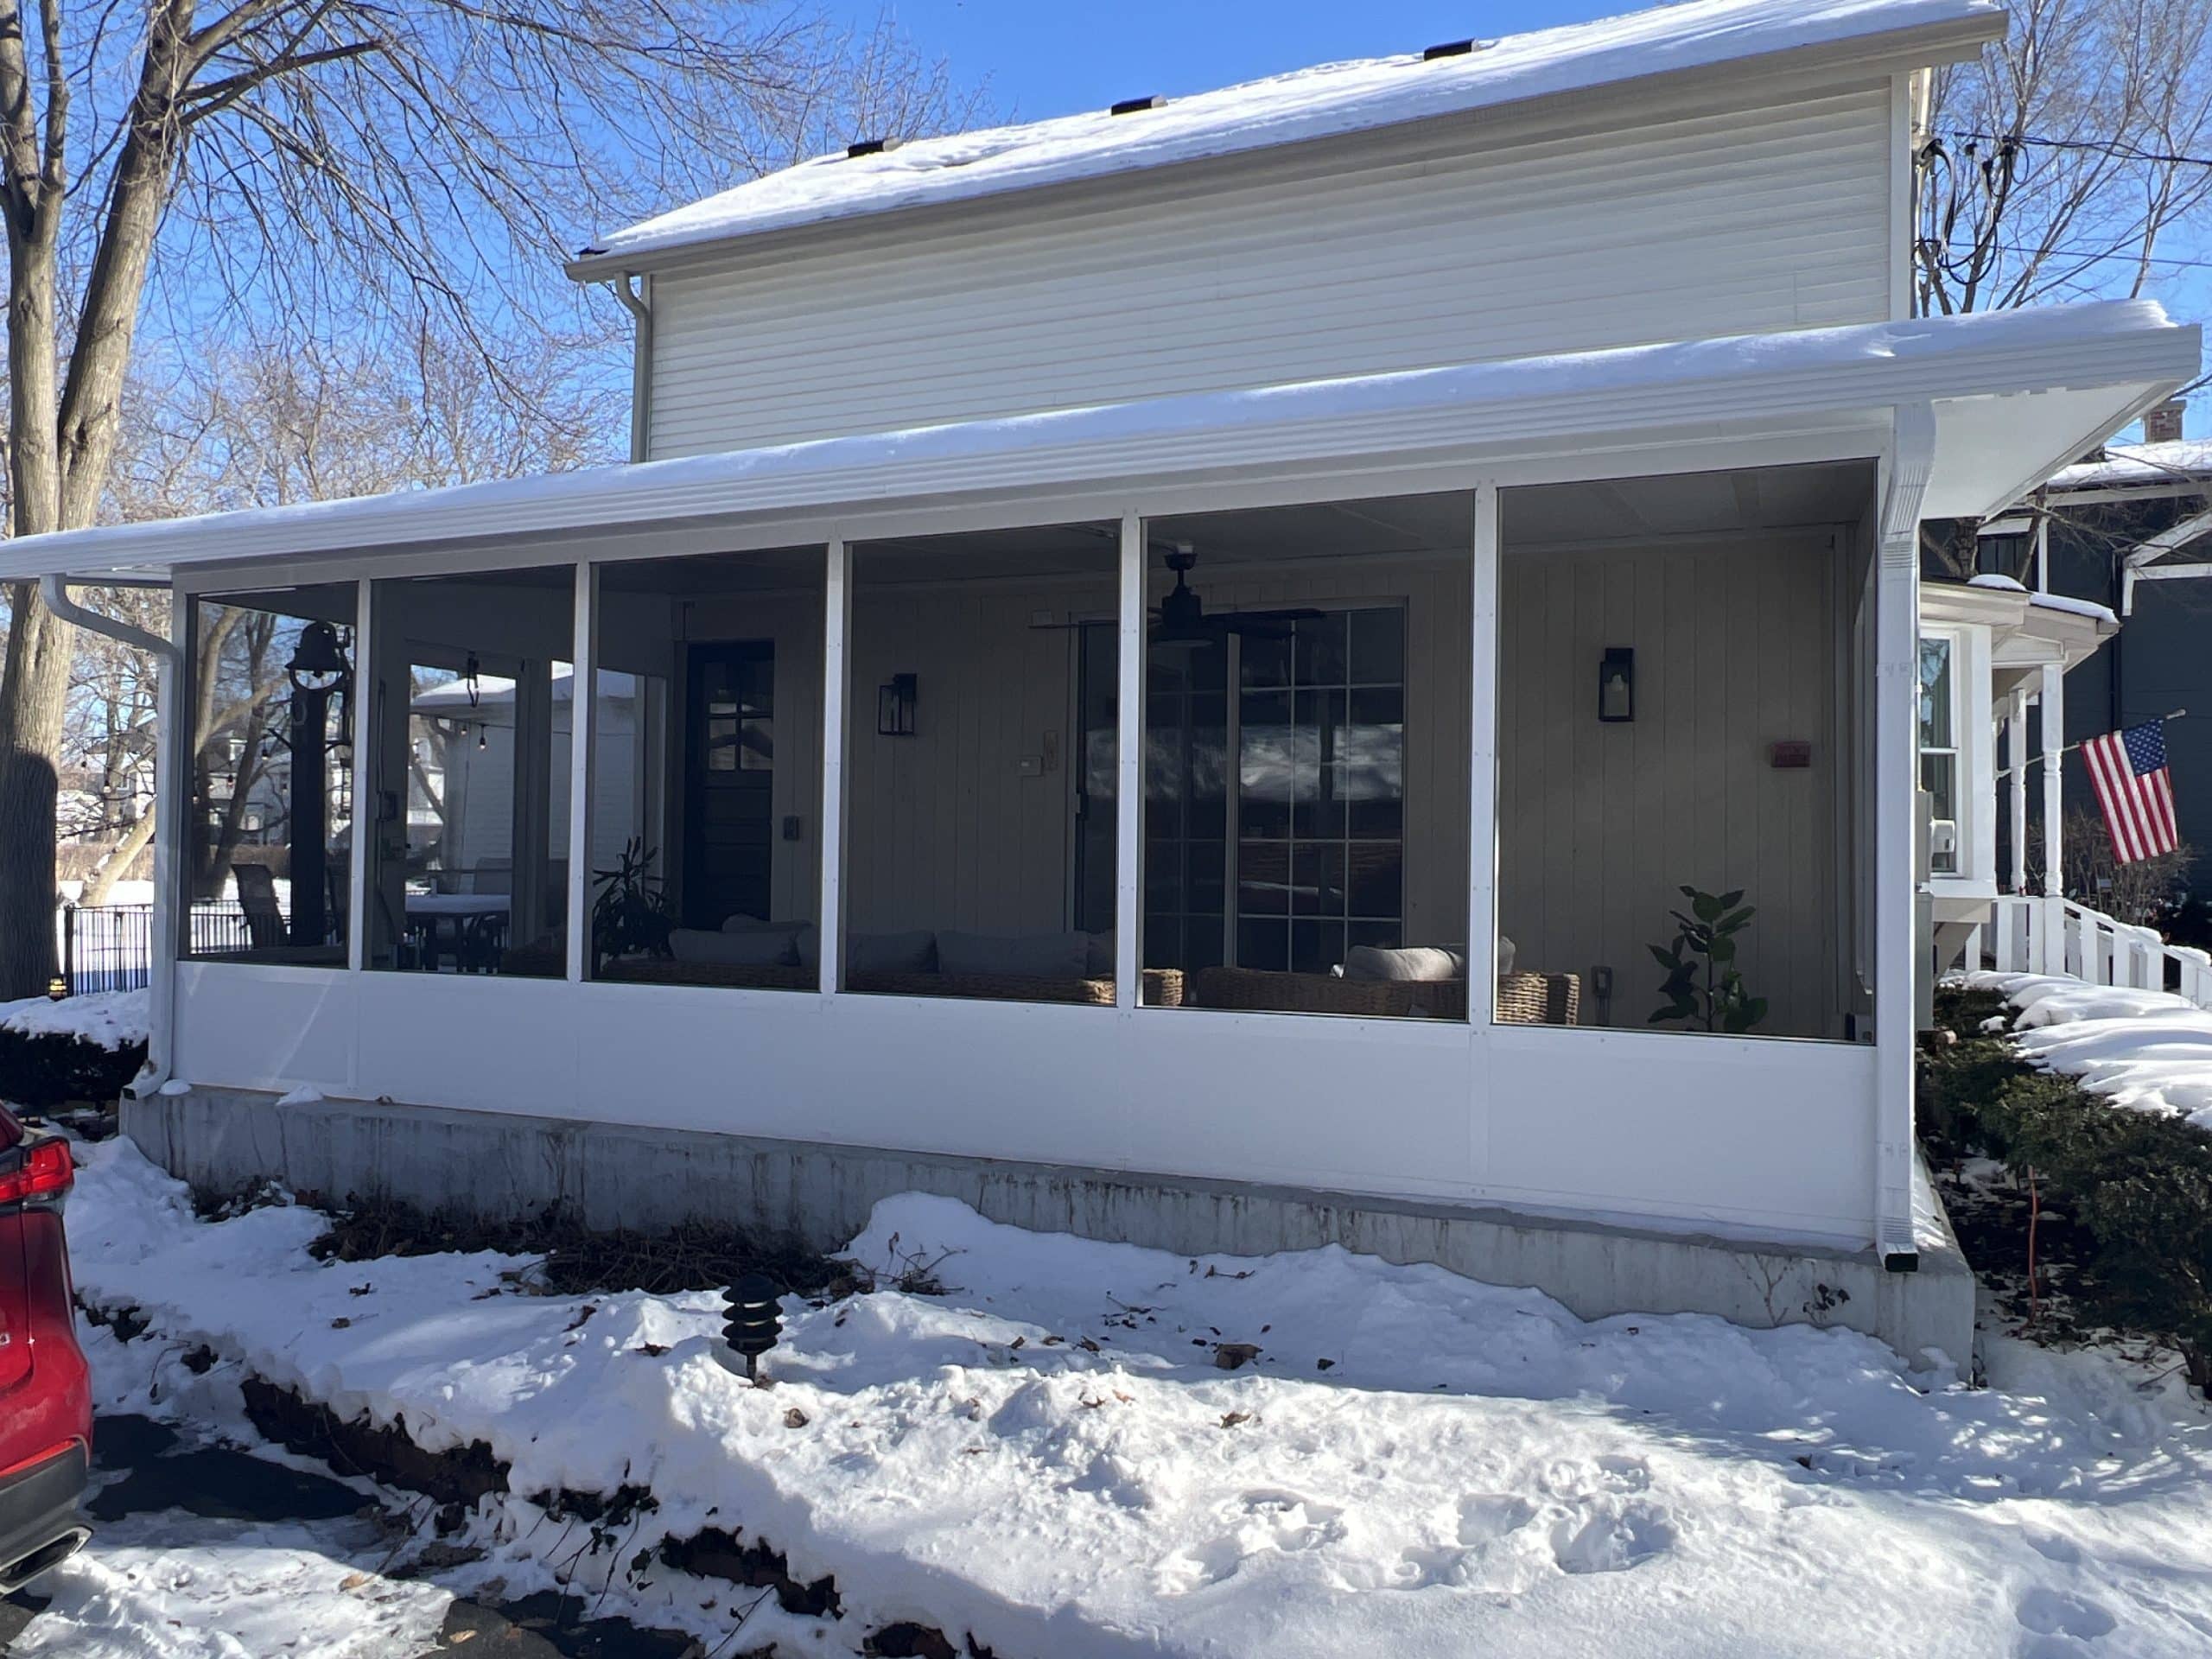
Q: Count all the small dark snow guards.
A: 3